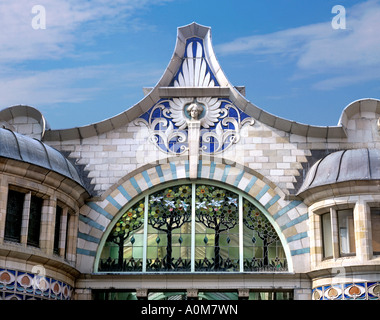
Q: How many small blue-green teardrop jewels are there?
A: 6